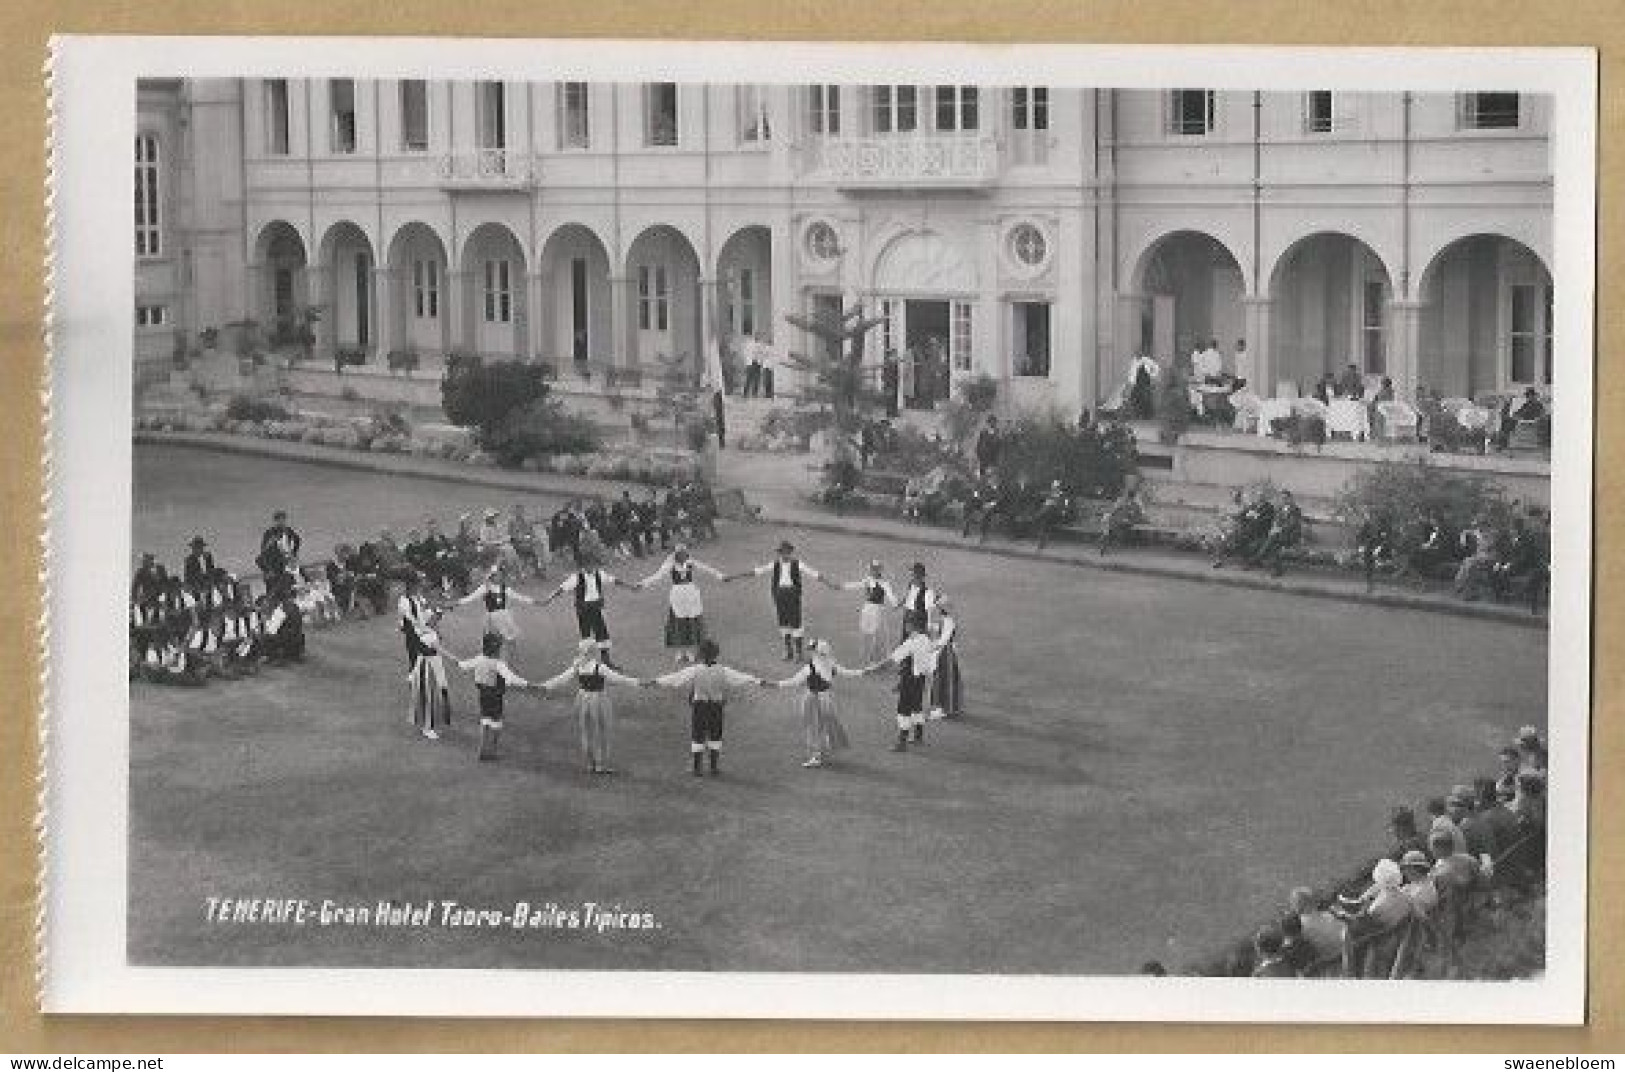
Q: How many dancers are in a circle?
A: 14